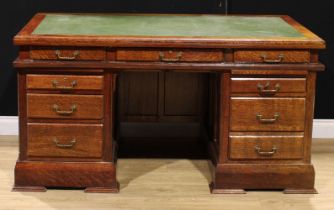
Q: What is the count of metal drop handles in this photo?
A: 9